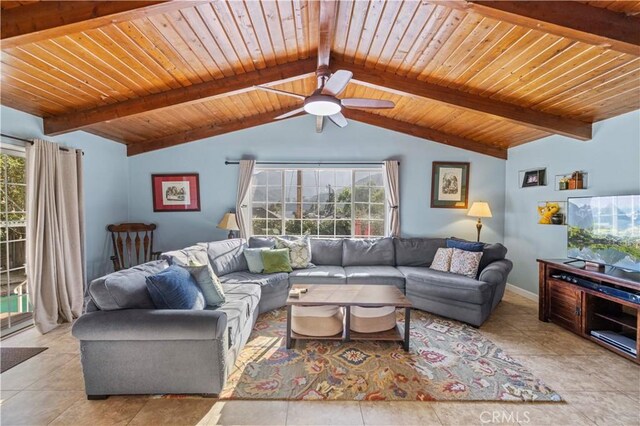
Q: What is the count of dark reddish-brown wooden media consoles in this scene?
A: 1